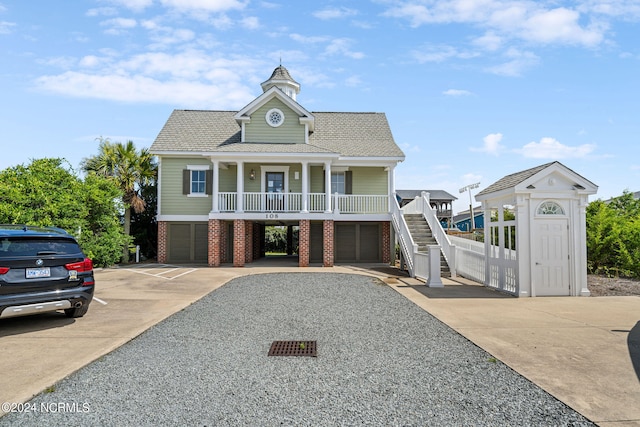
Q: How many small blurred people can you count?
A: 0